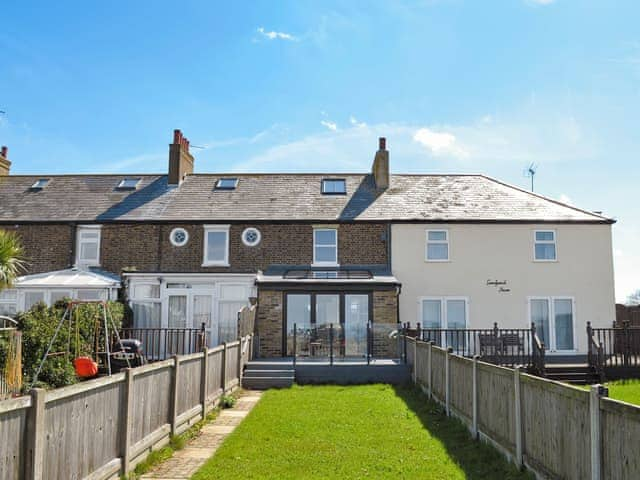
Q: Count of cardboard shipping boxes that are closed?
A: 0